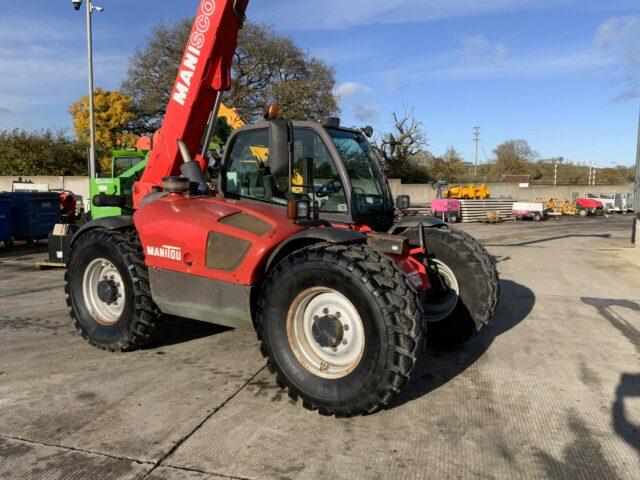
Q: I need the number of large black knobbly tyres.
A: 3